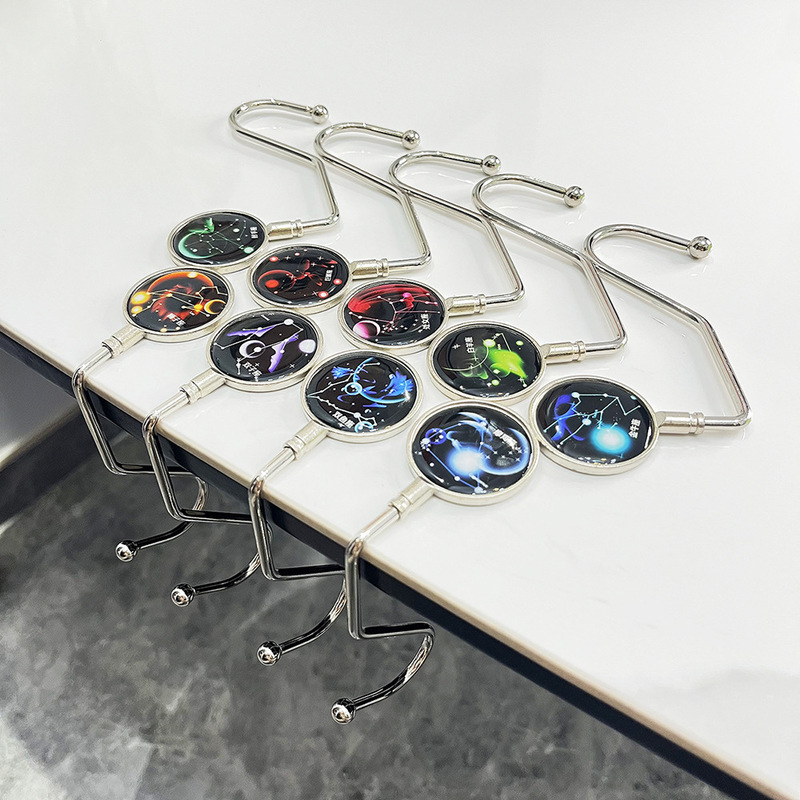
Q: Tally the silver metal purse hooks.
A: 9